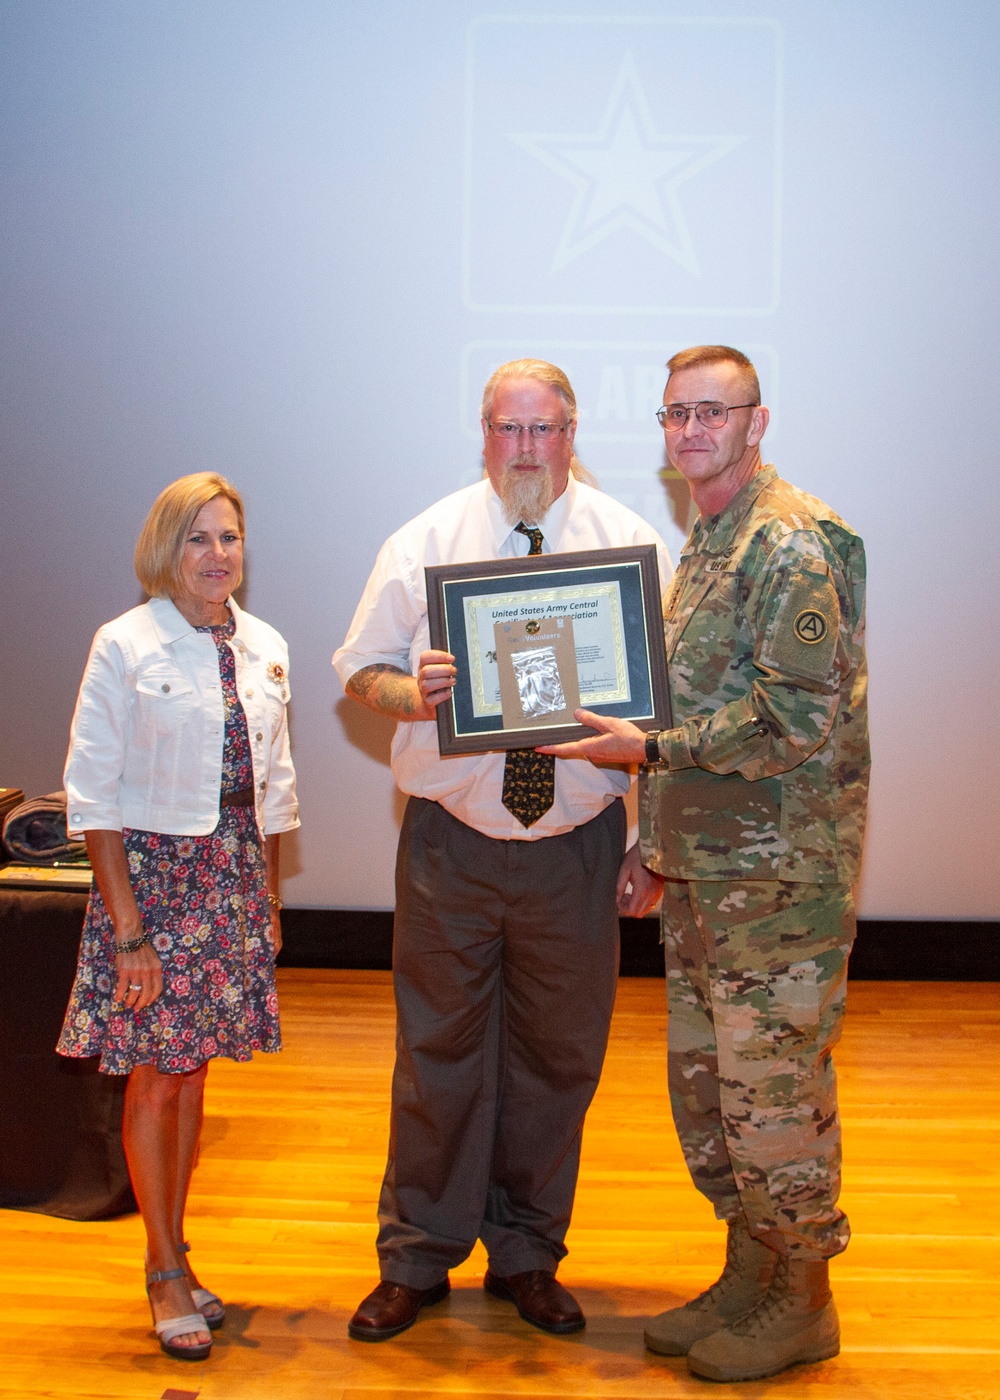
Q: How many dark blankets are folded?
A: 1